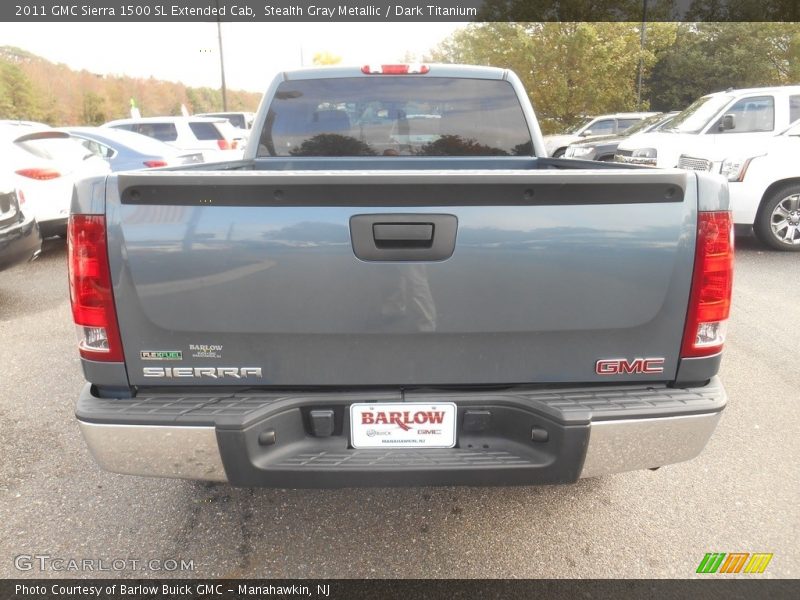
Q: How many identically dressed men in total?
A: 0